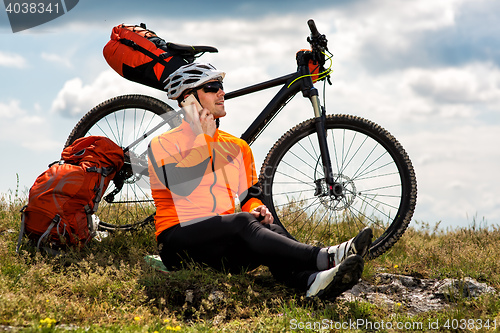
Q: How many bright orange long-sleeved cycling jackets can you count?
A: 1